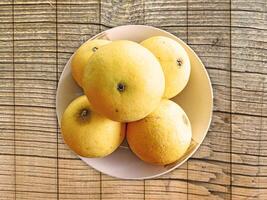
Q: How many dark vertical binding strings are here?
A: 6